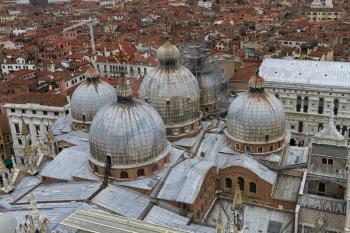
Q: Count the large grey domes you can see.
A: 5